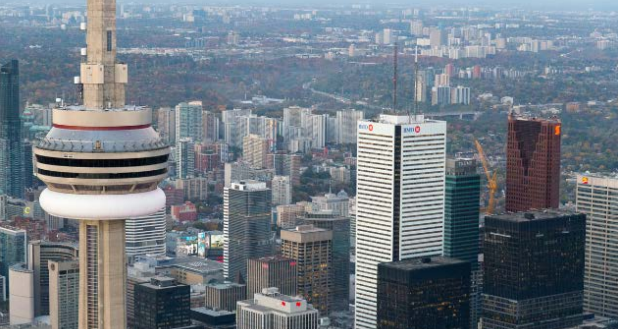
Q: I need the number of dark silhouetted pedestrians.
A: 0